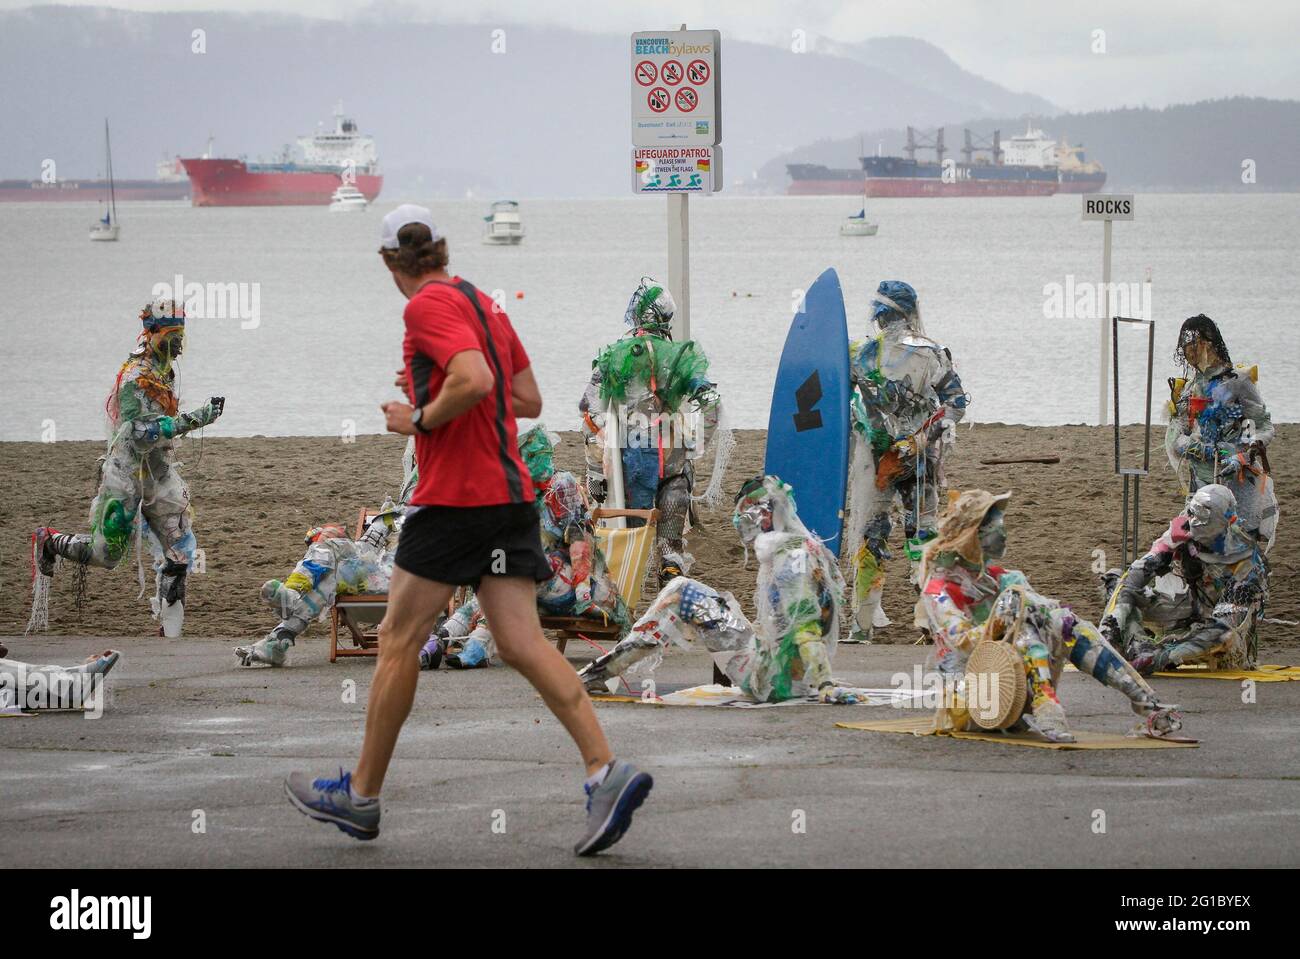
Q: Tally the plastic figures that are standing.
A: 4